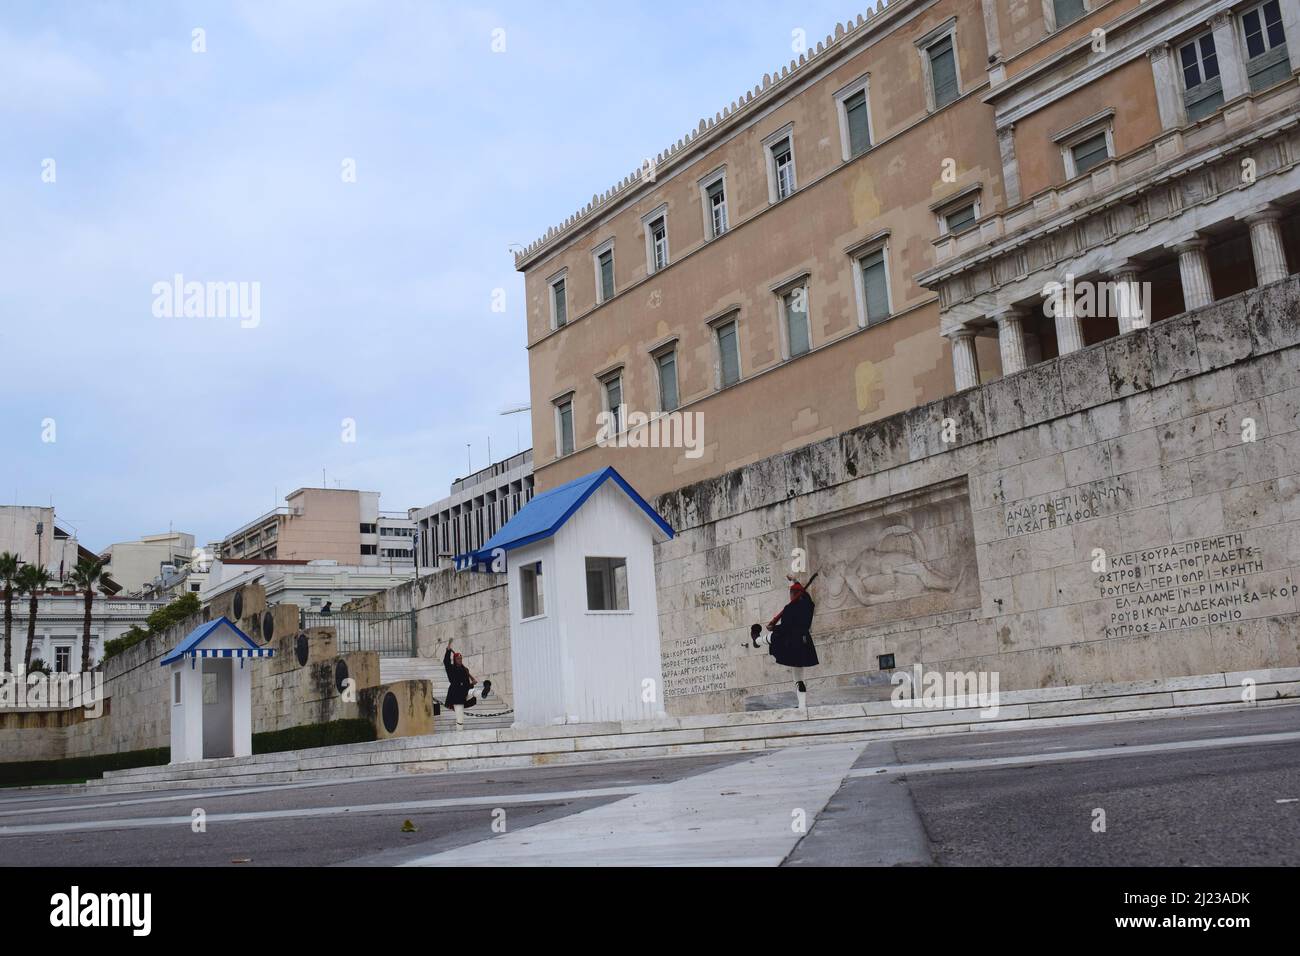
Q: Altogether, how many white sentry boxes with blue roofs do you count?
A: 2